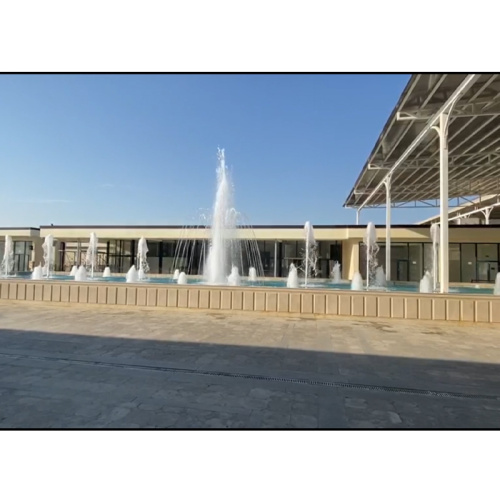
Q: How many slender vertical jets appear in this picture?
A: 7